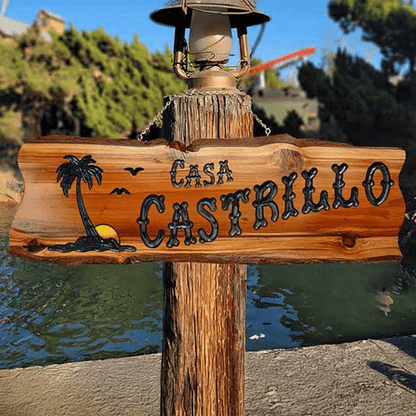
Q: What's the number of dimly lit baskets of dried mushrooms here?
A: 0